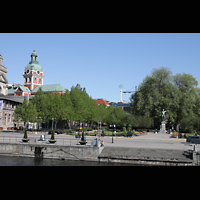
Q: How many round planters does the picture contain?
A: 3